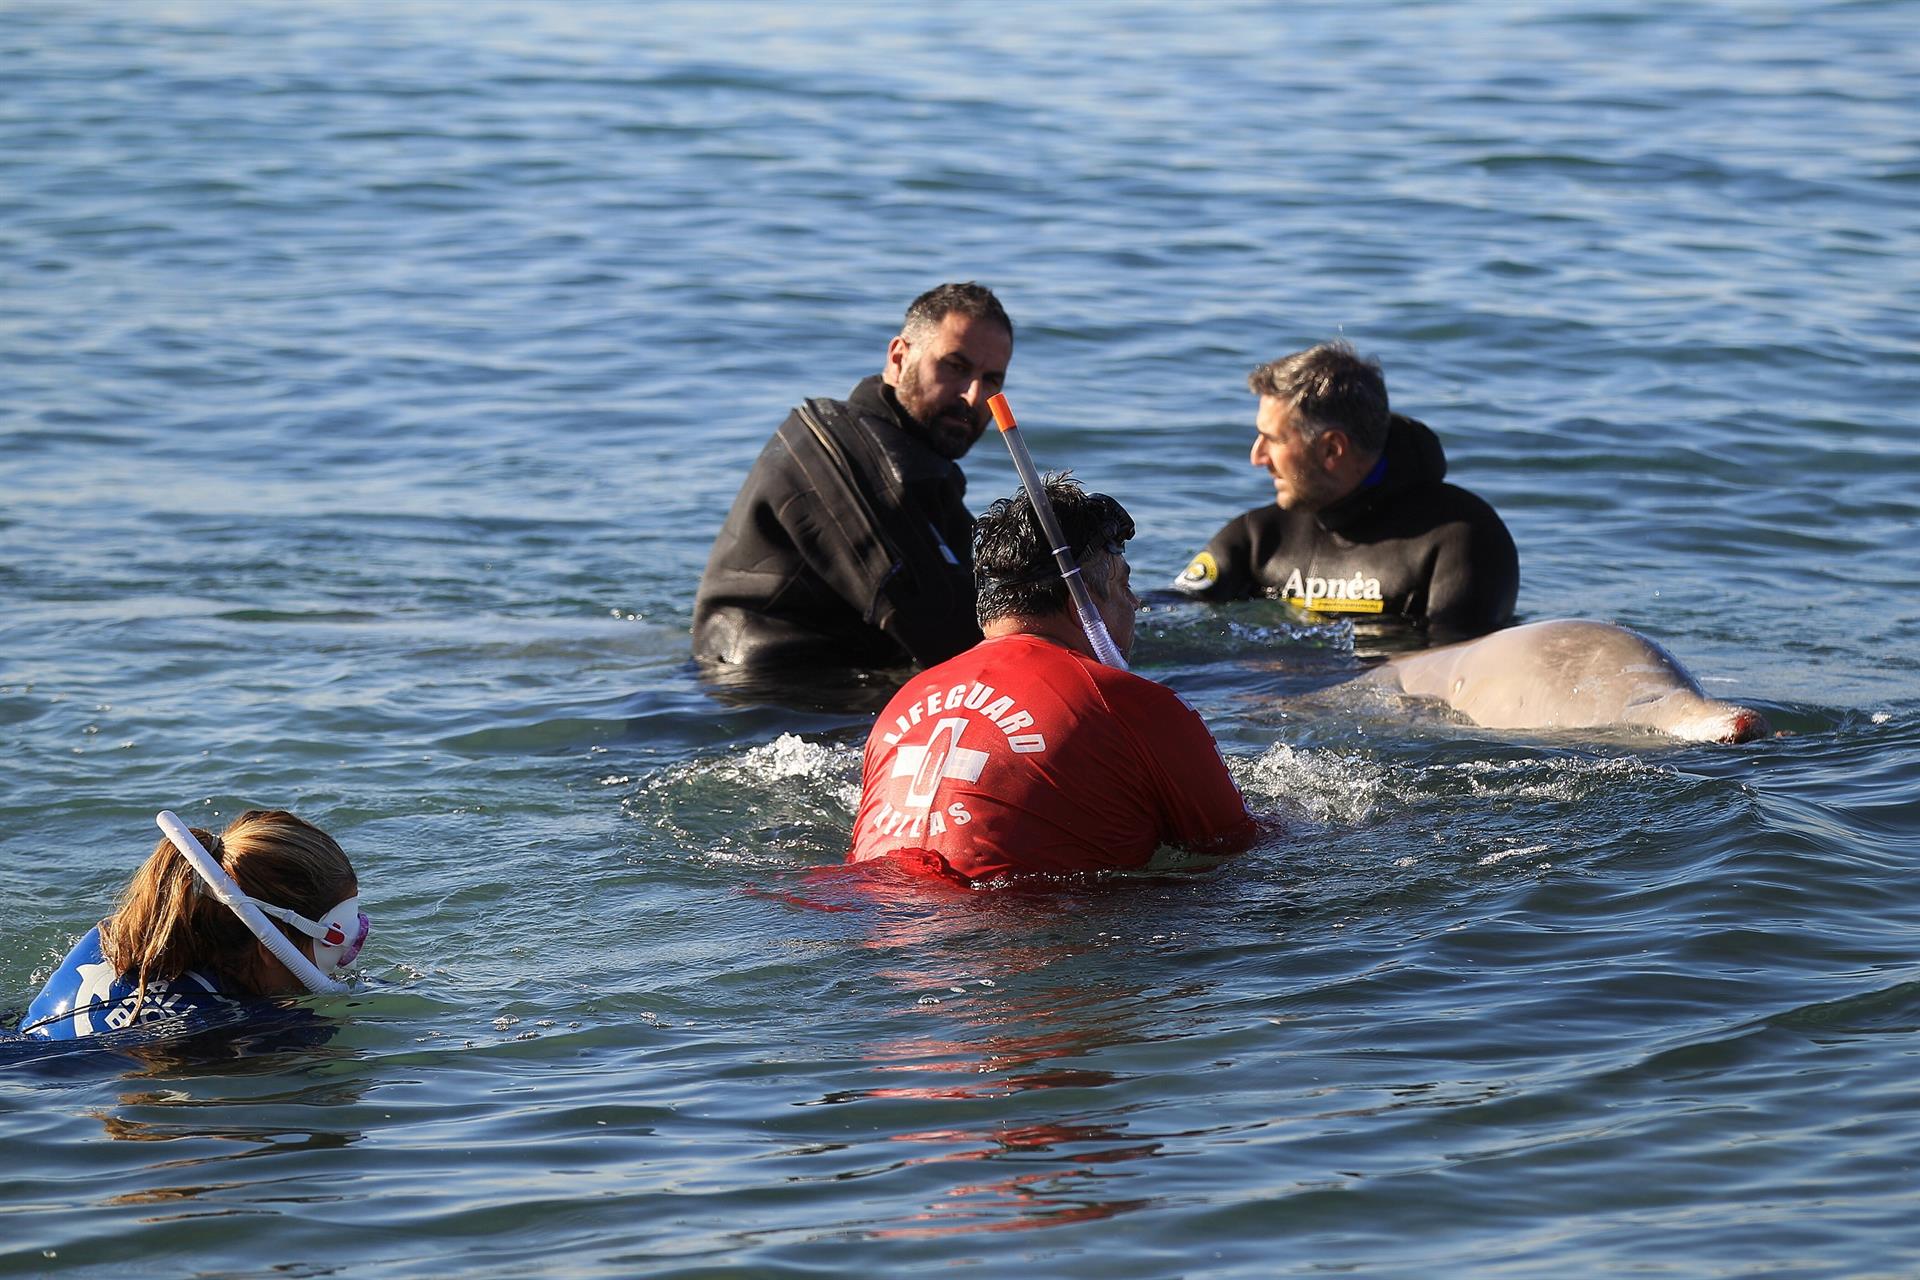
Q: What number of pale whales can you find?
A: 1